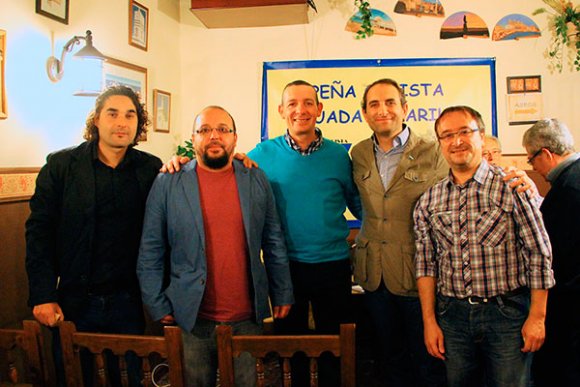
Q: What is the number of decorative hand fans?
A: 4